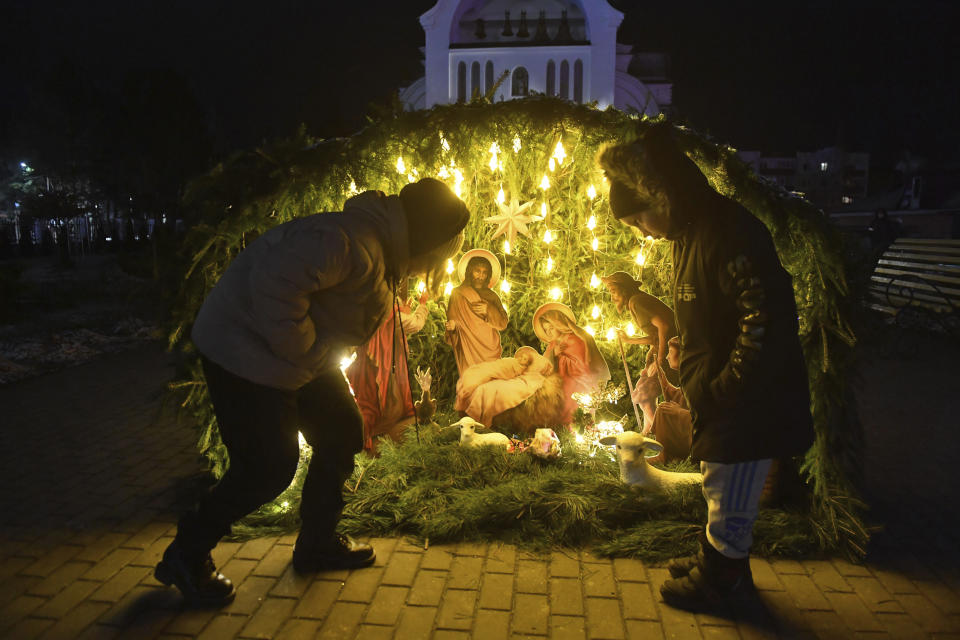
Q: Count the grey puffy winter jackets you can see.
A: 1